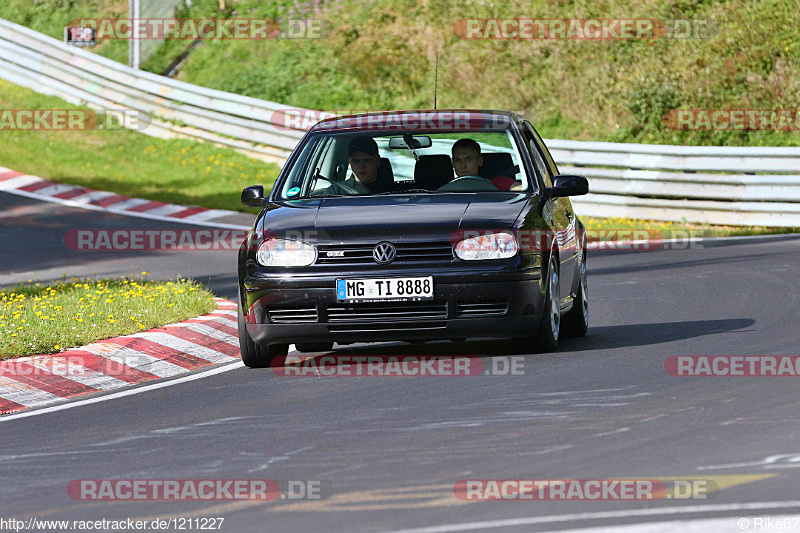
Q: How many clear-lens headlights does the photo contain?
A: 2